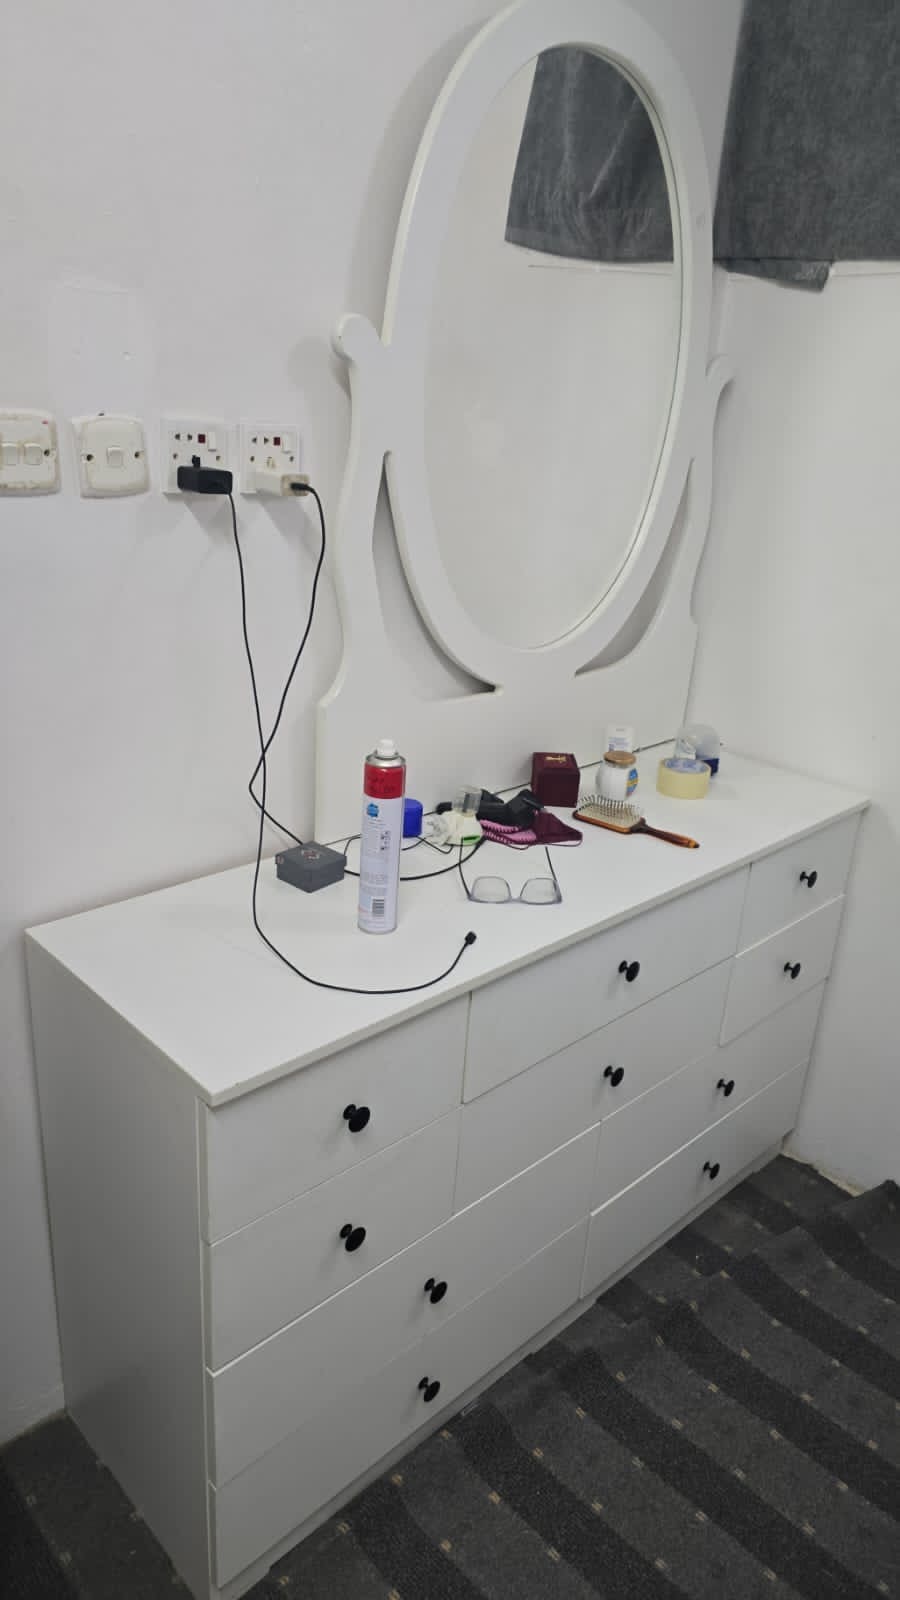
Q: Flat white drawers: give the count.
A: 10